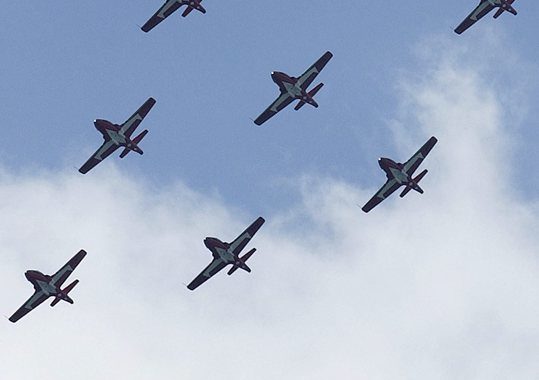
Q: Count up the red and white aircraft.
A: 7